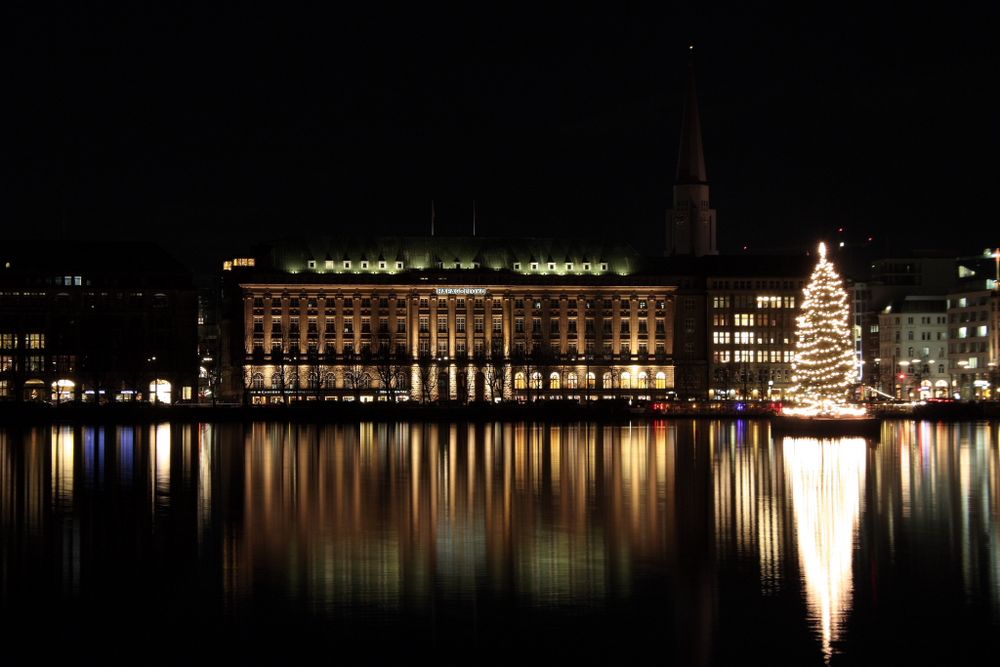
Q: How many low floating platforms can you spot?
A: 1